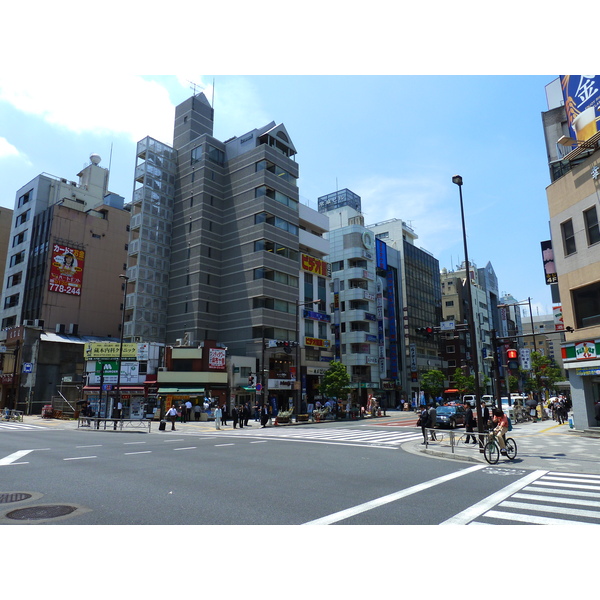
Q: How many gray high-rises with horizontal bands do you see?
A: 1